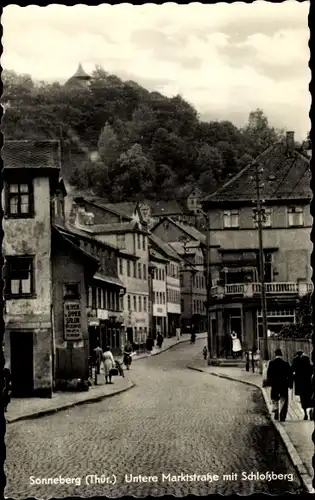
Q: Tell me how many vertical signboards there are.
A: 1